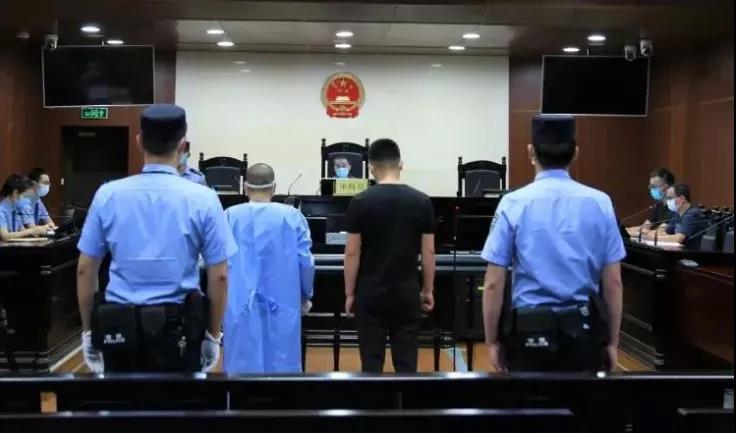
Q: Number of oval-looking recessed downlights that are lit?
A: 10